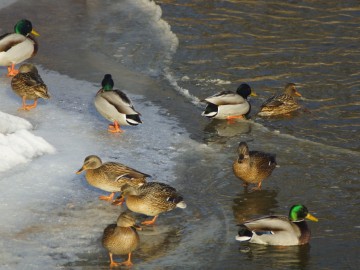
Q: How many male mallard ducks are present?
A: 4